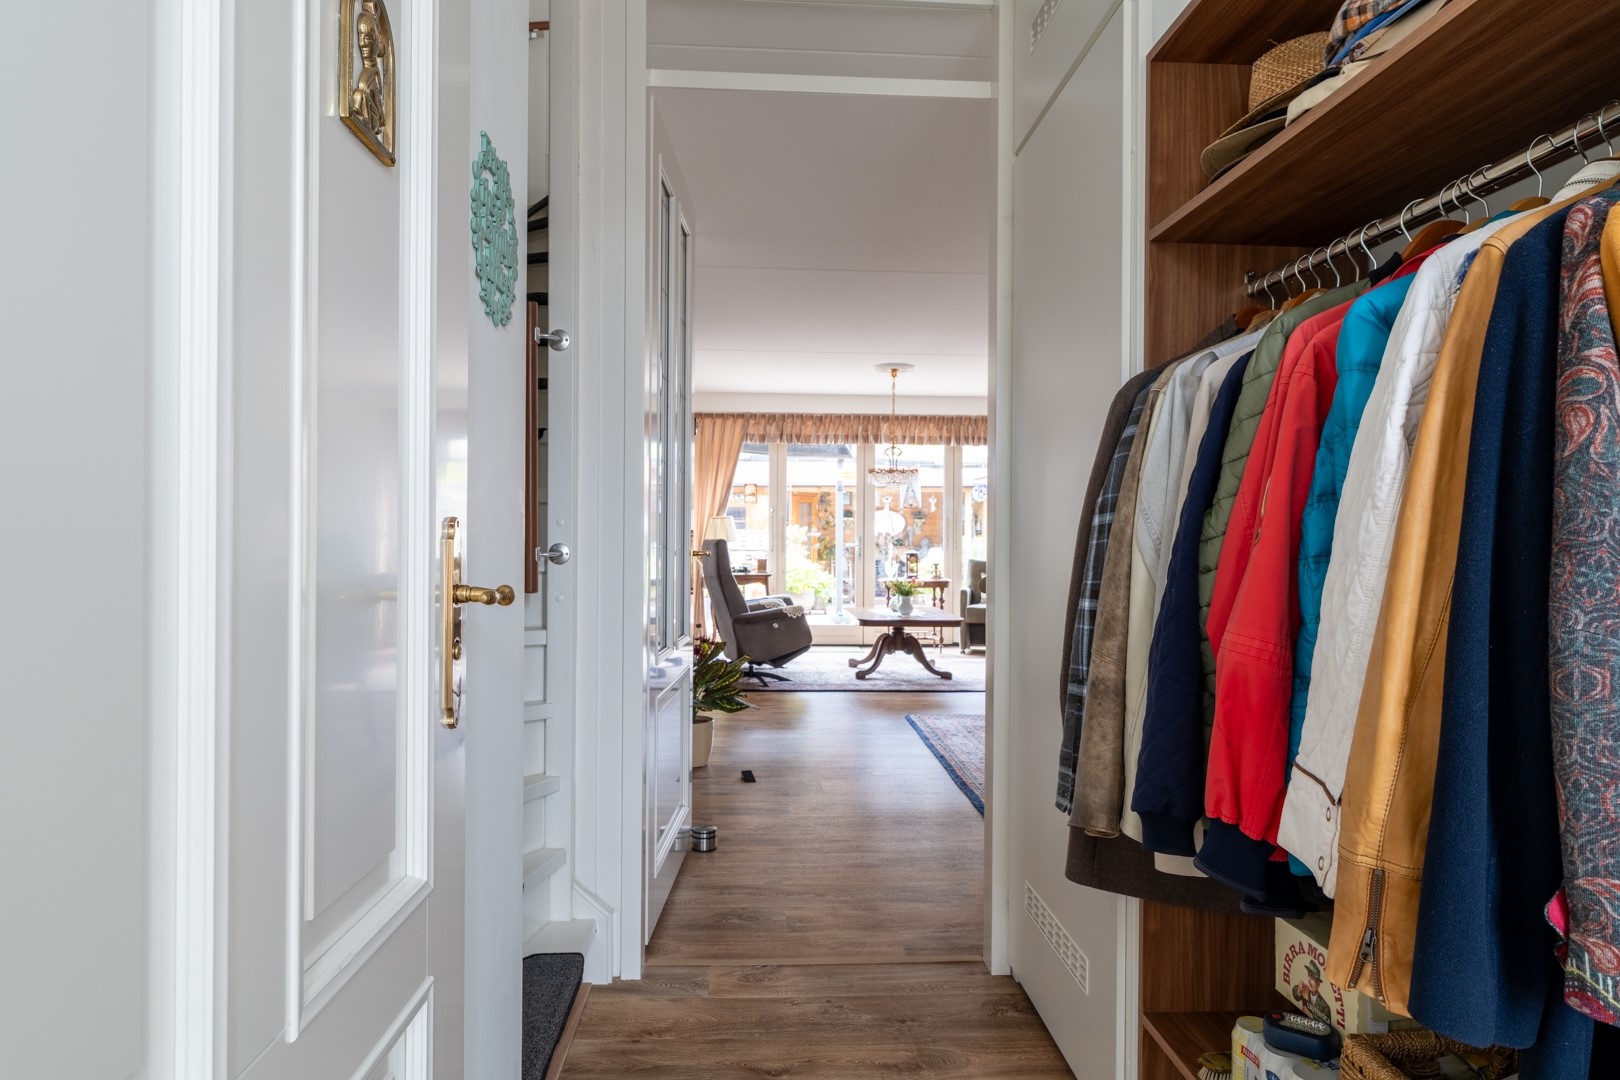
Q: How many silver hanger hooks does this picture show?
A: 15